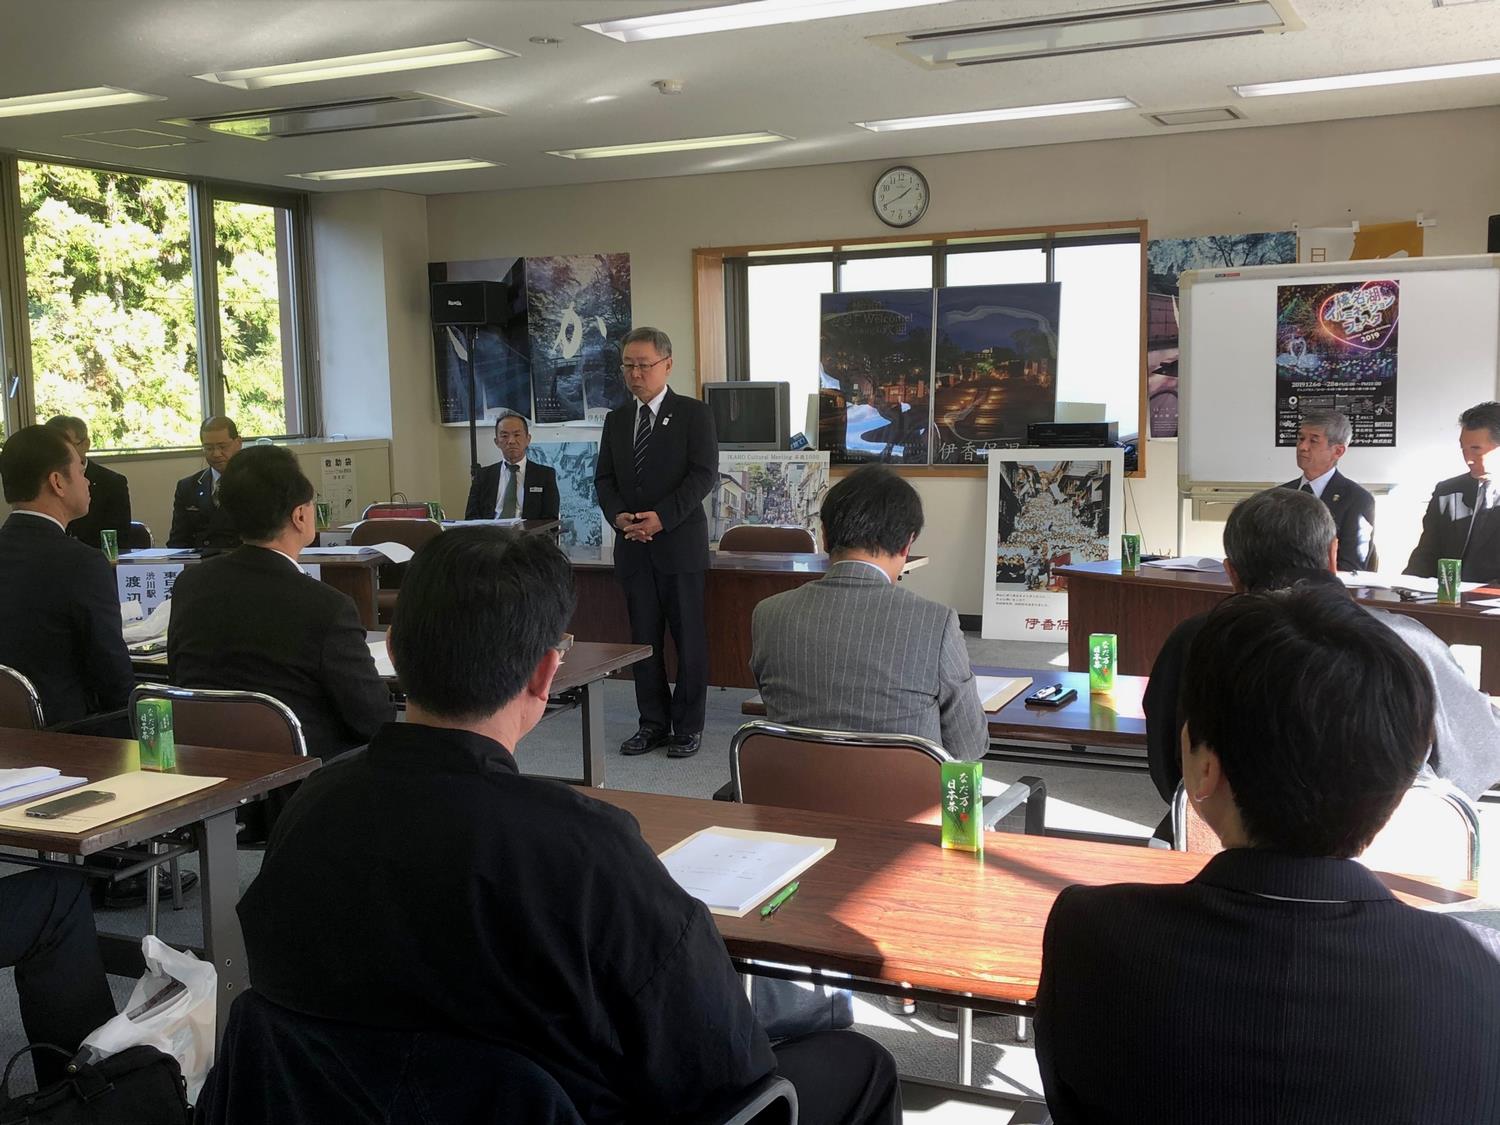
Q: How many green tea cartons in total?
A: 8